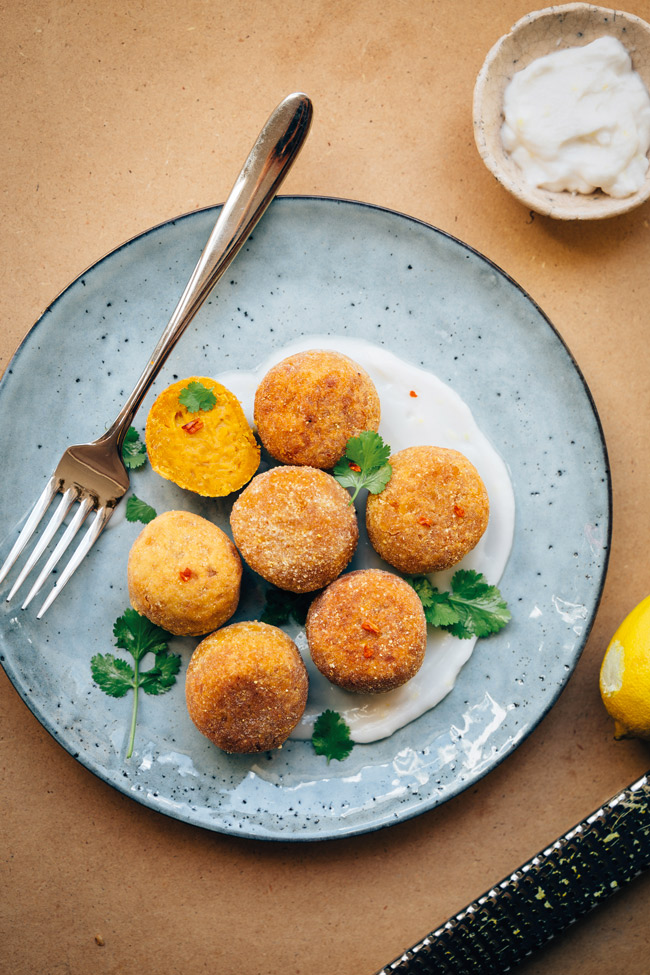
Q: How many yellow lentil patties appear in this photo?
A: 7